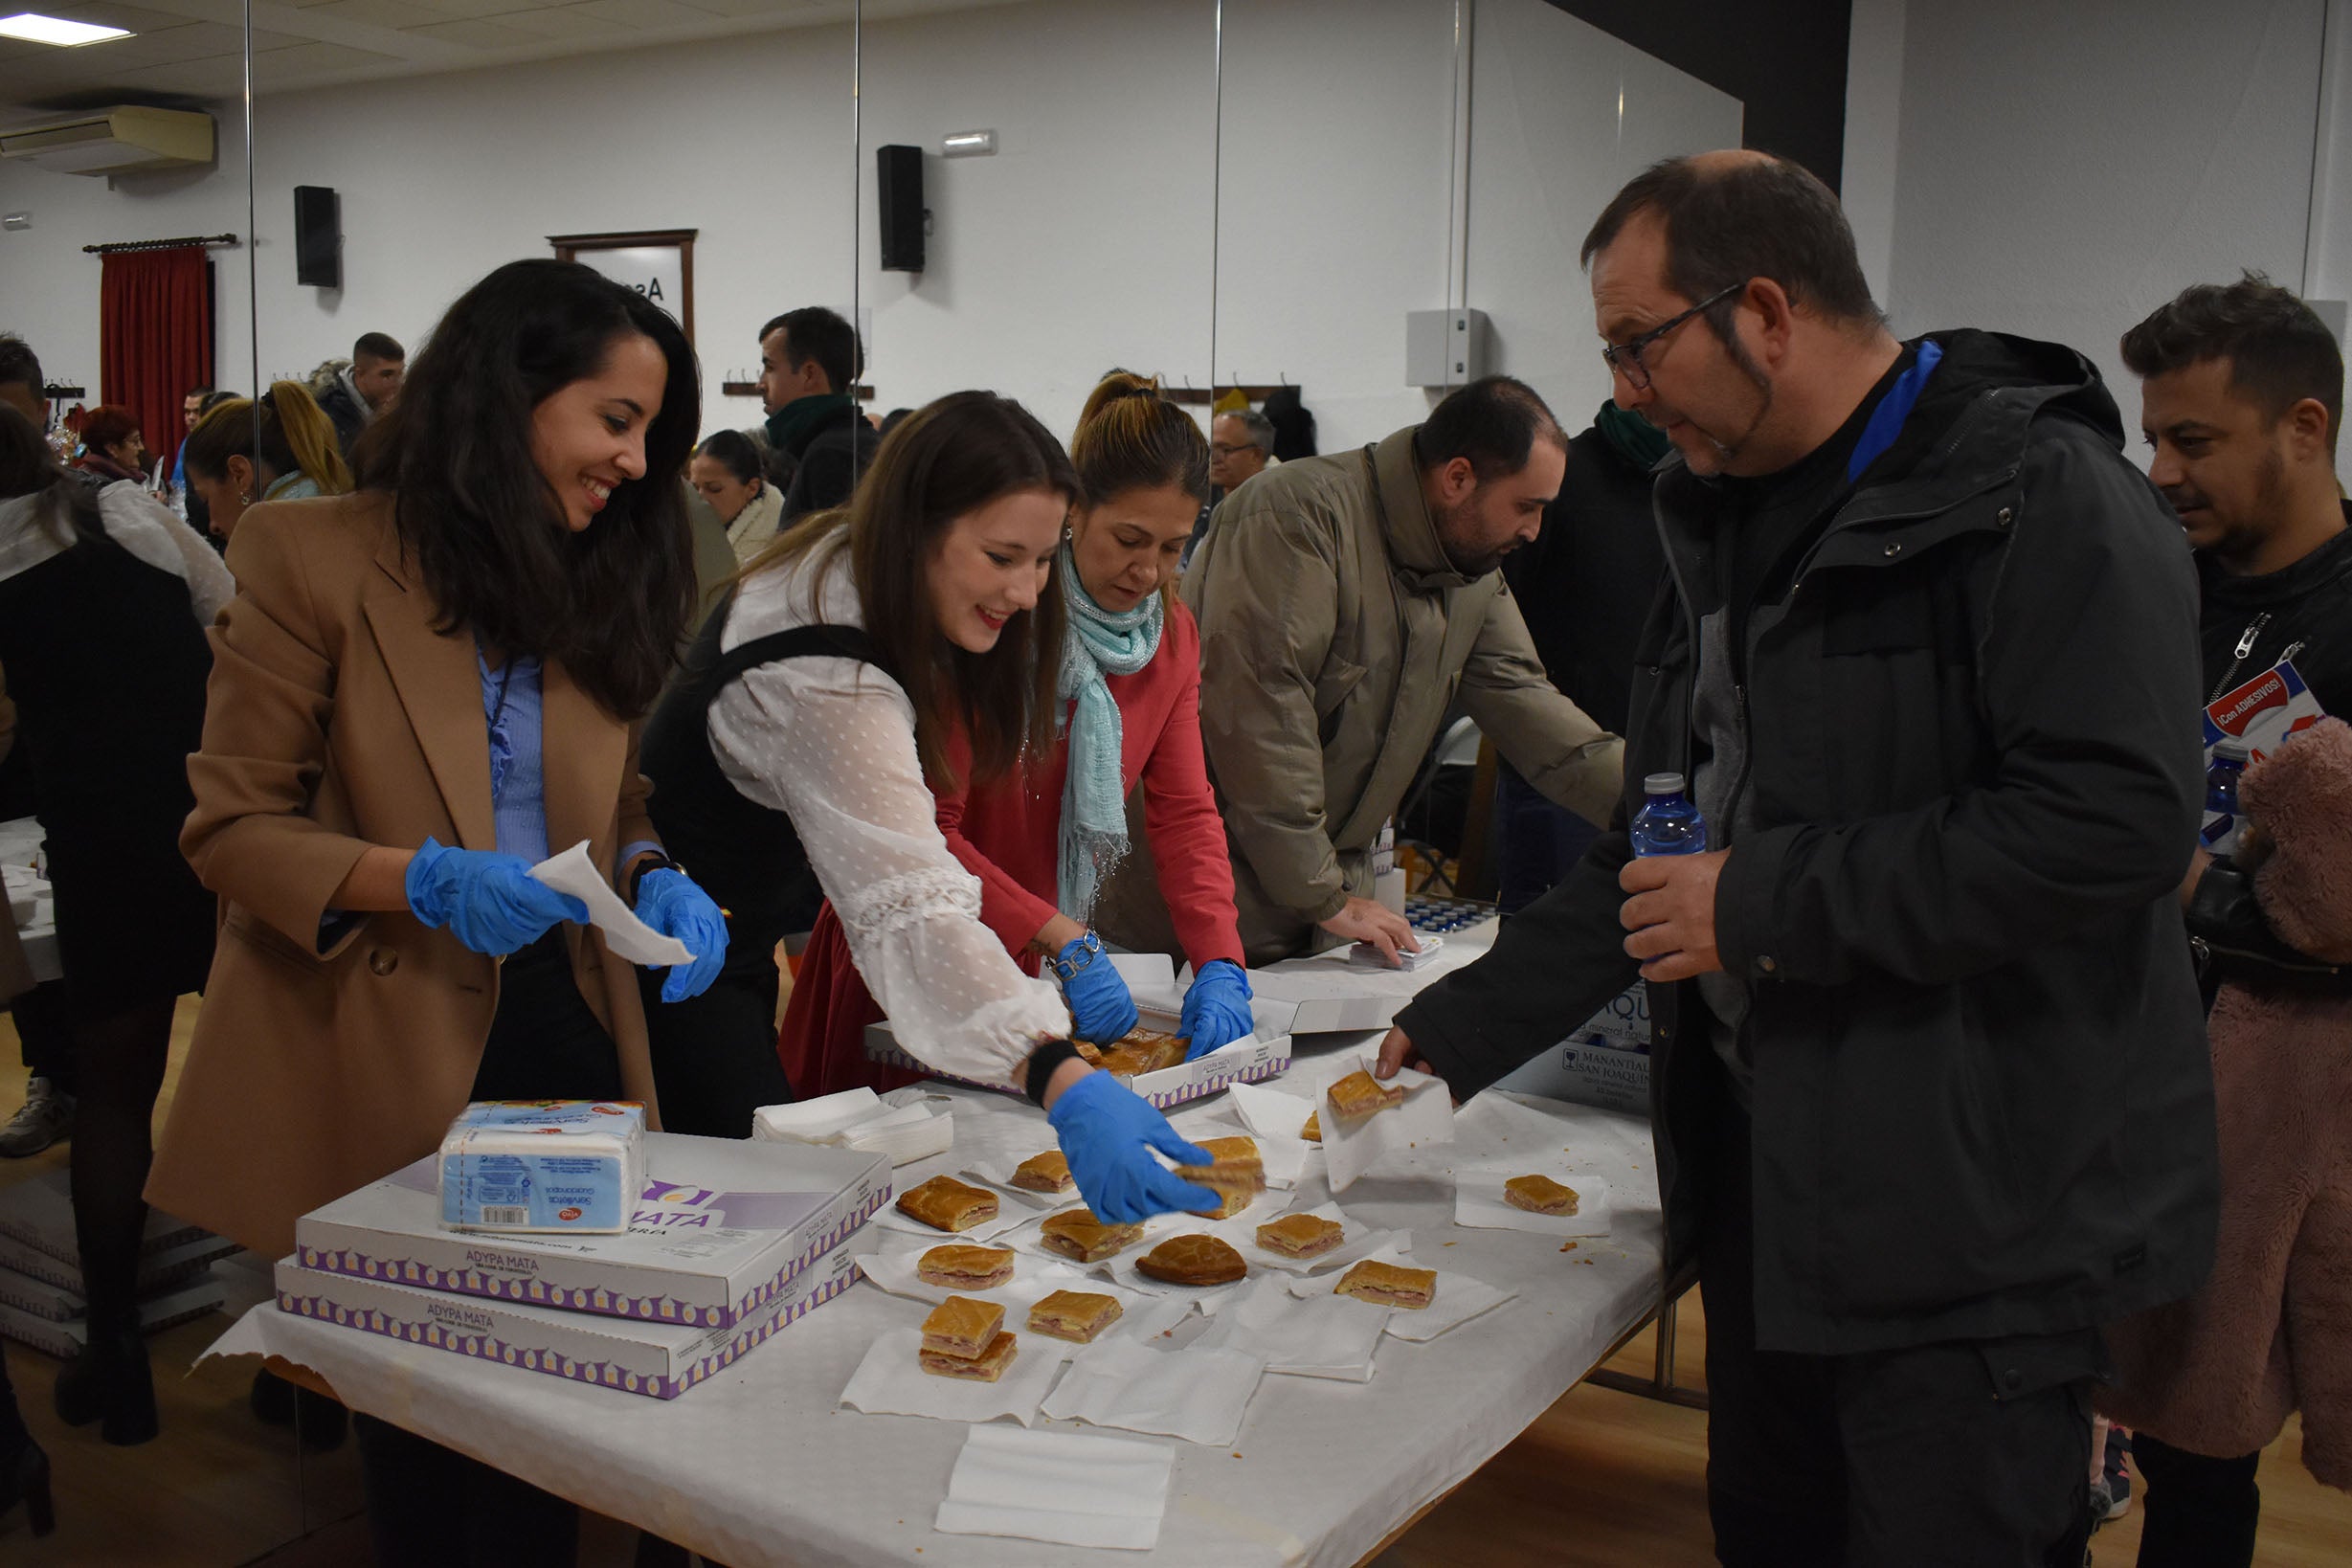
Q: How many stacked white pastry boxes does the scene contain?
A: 2